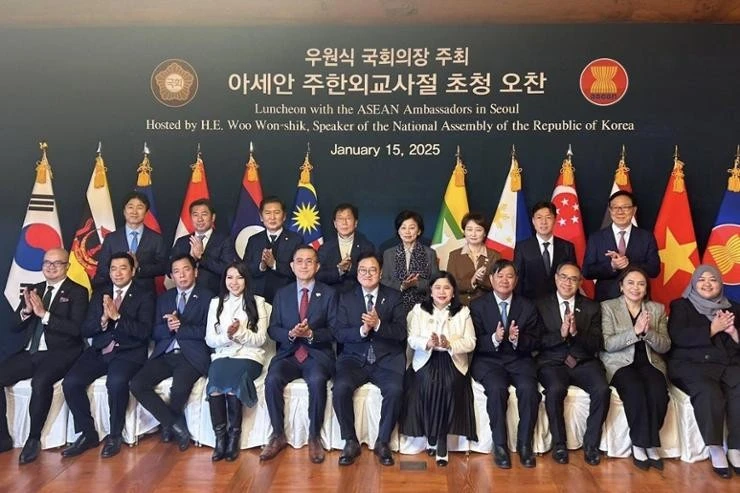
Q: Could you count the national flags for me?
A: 11